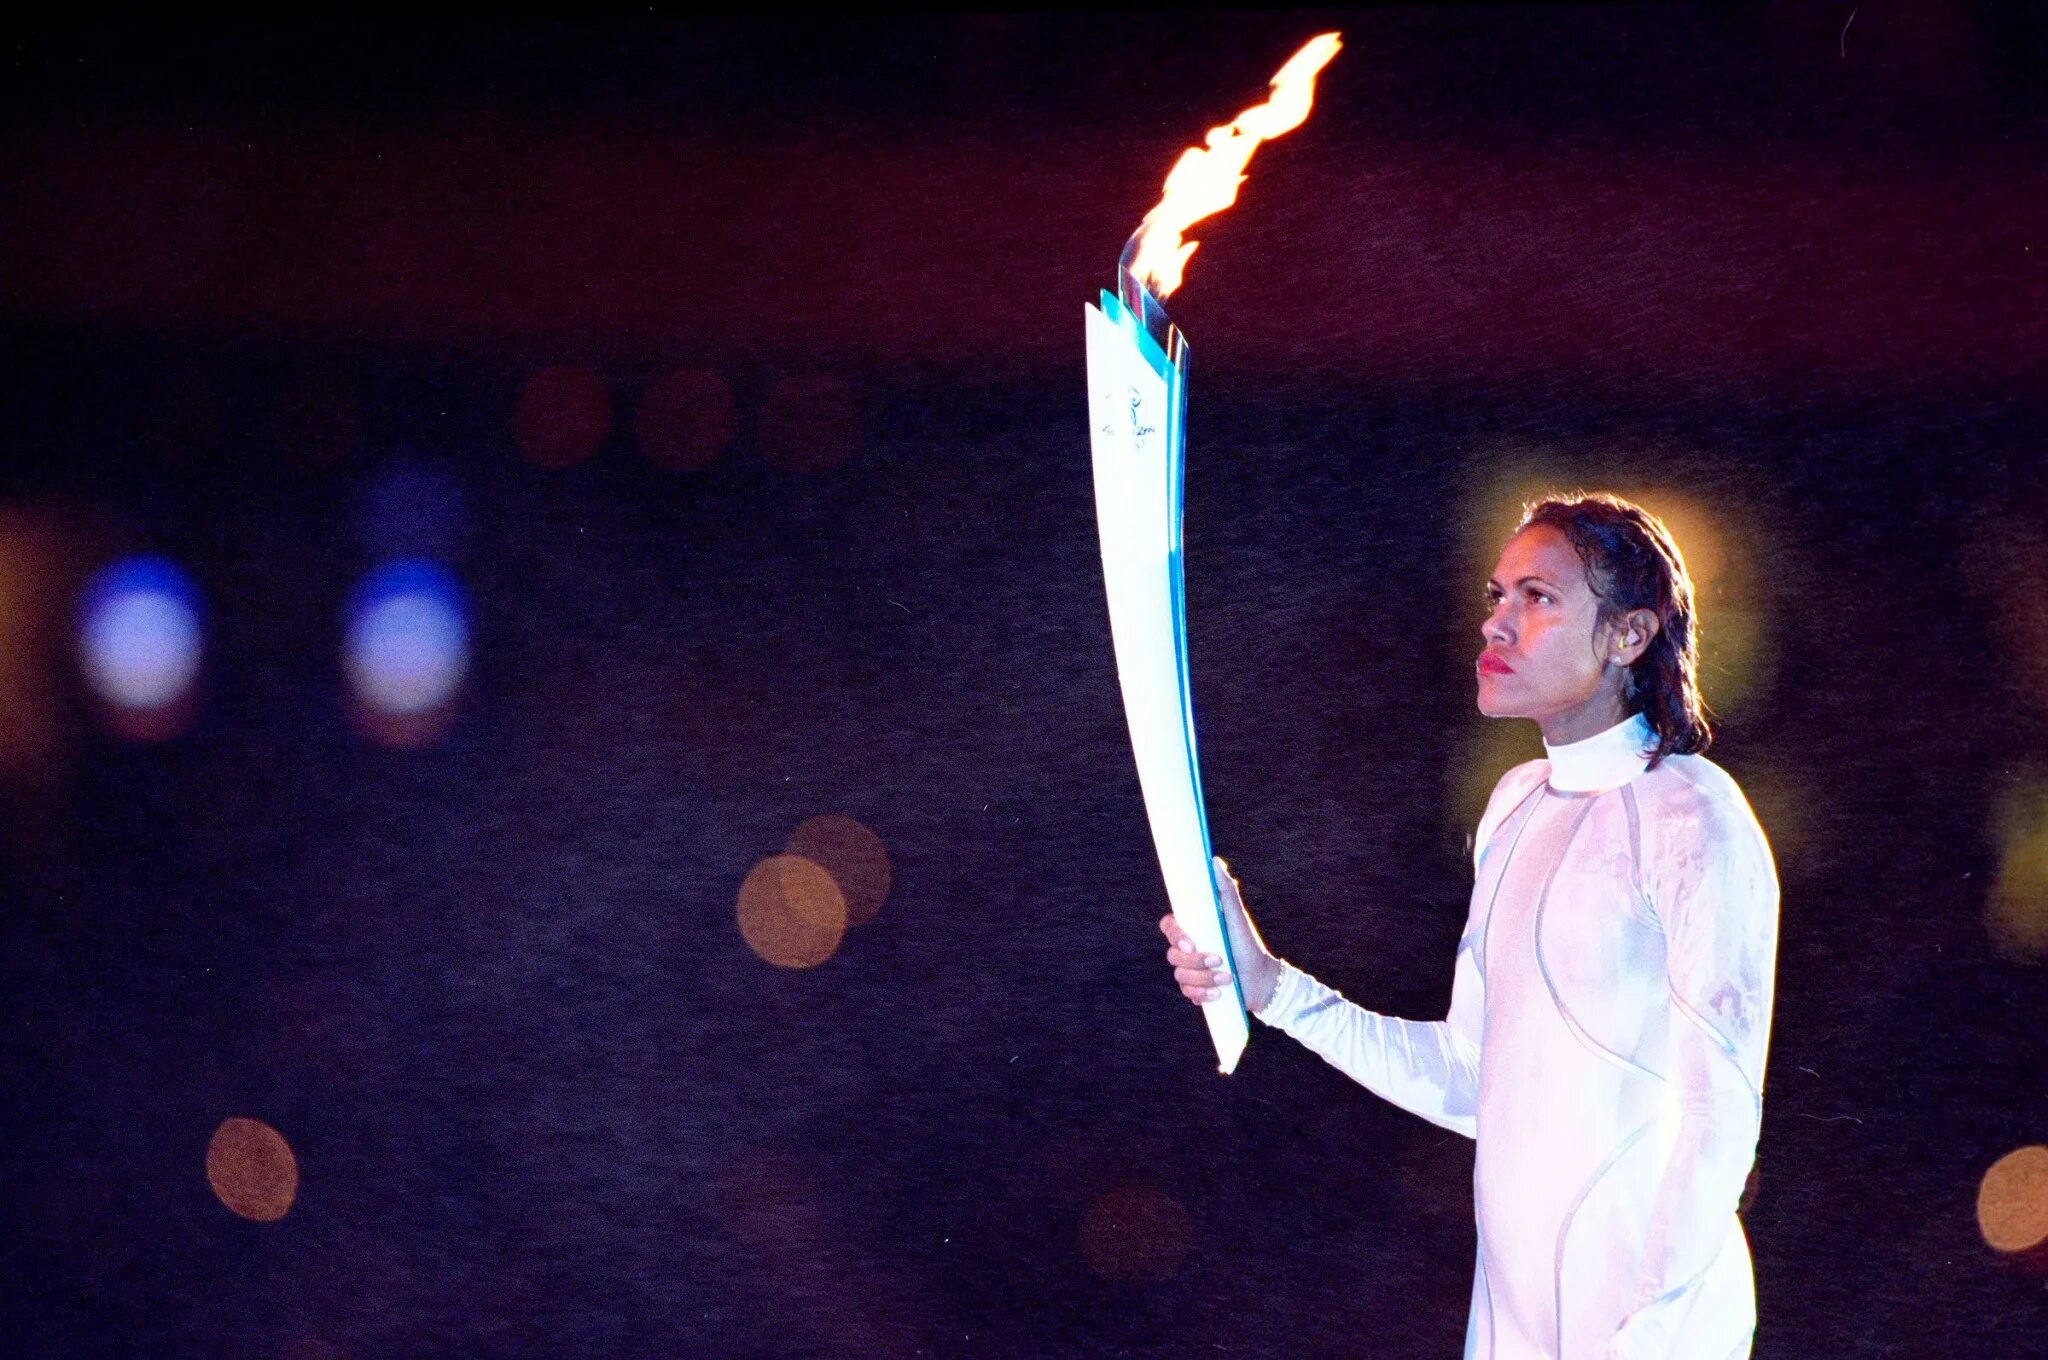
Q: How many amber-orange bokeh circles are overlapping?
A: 2